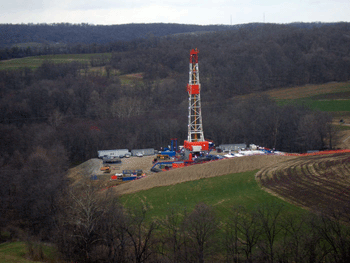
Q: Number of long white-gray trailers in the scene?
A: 3